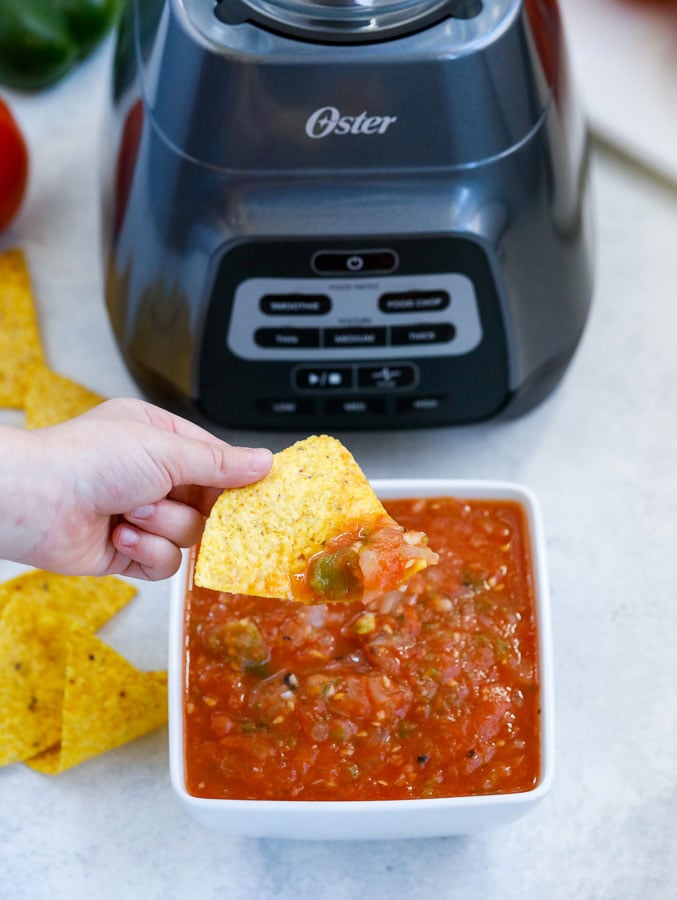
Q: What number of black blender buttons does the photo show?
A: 11